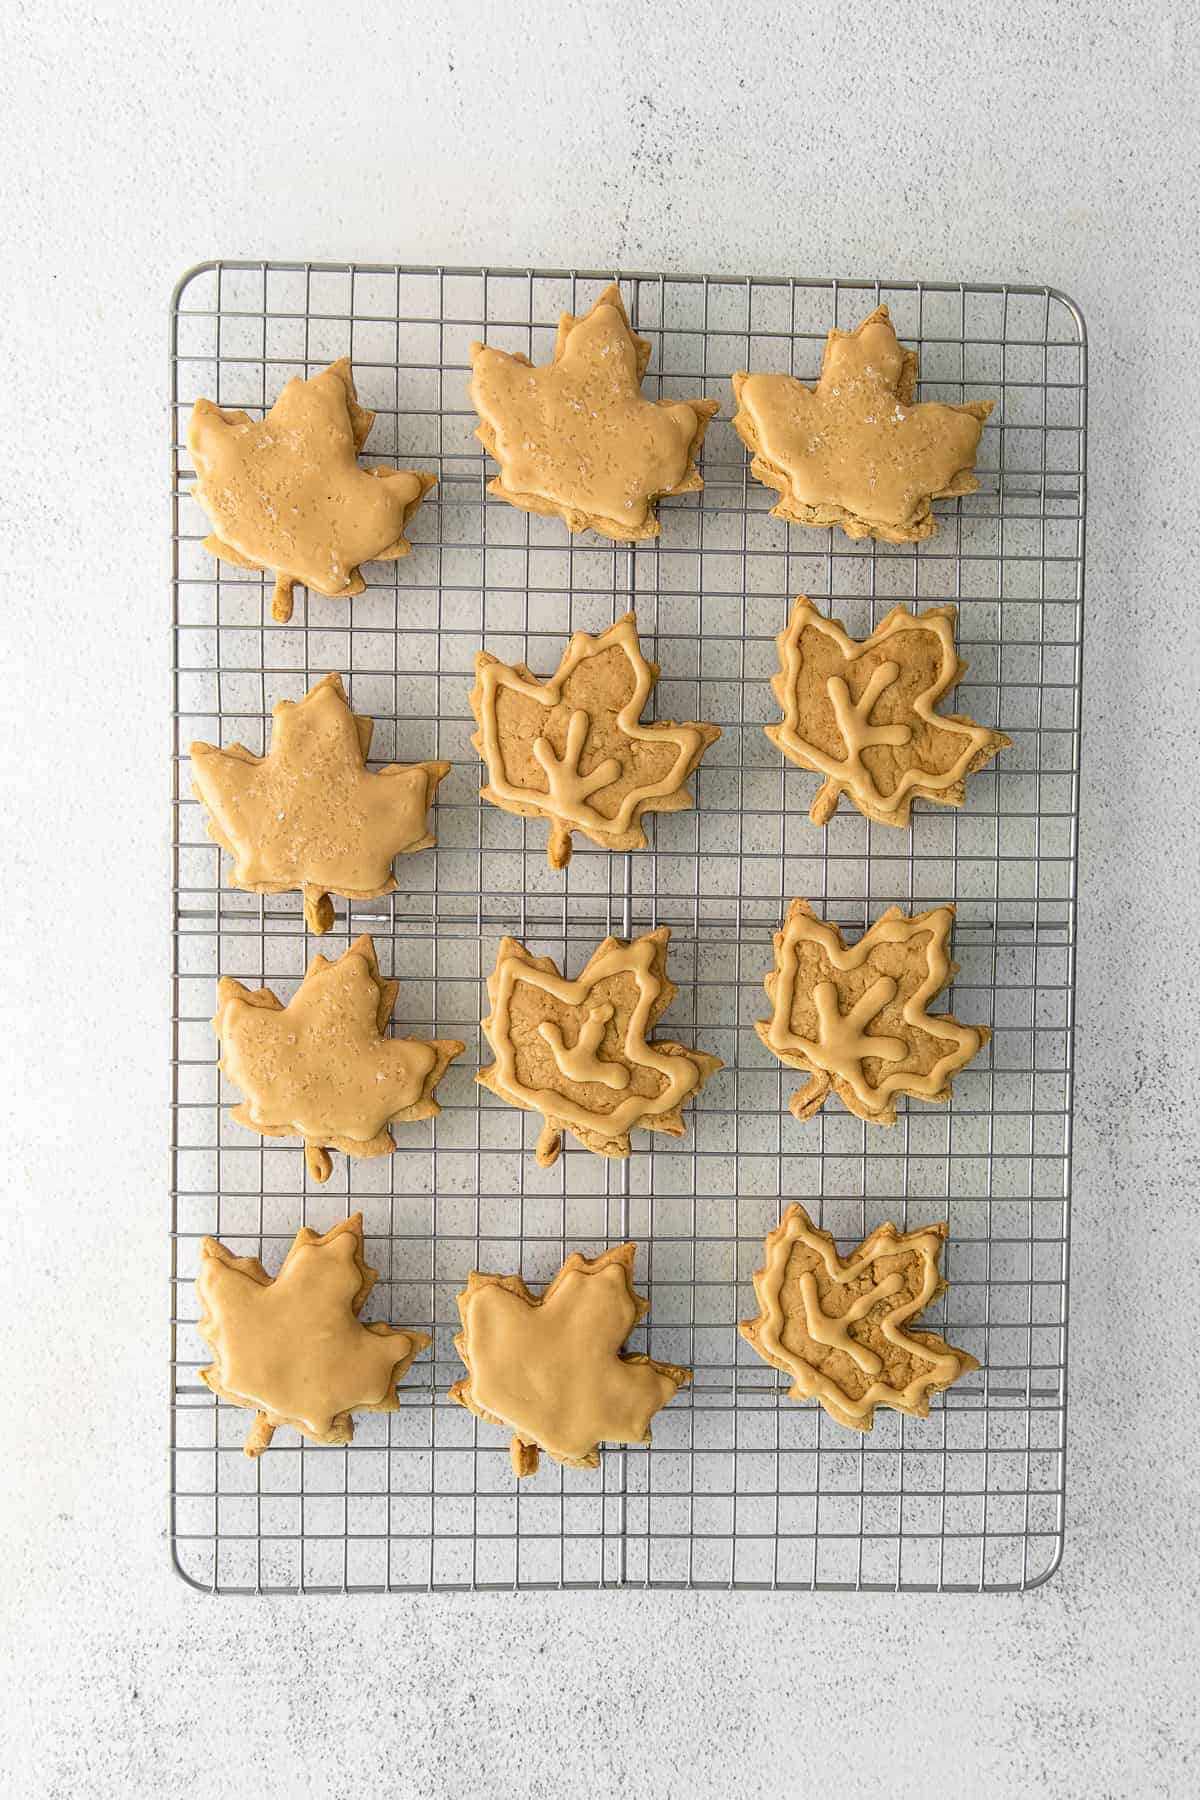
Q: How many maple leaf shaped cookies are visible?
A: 12